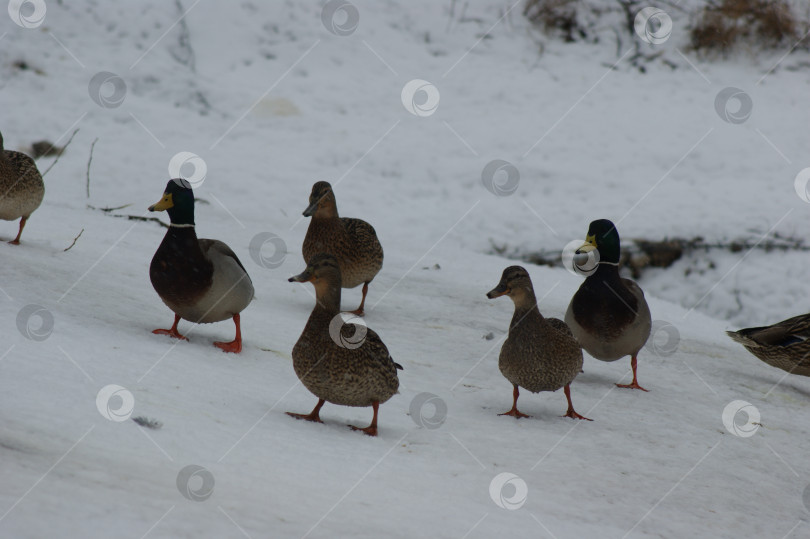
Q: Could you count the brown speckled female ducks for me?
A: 5